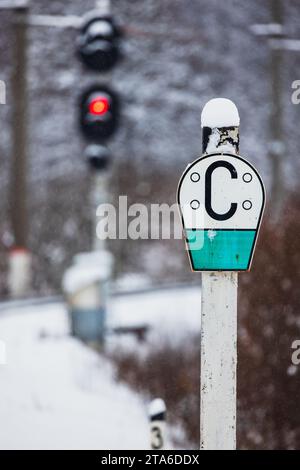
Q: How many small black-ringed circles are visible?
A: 4